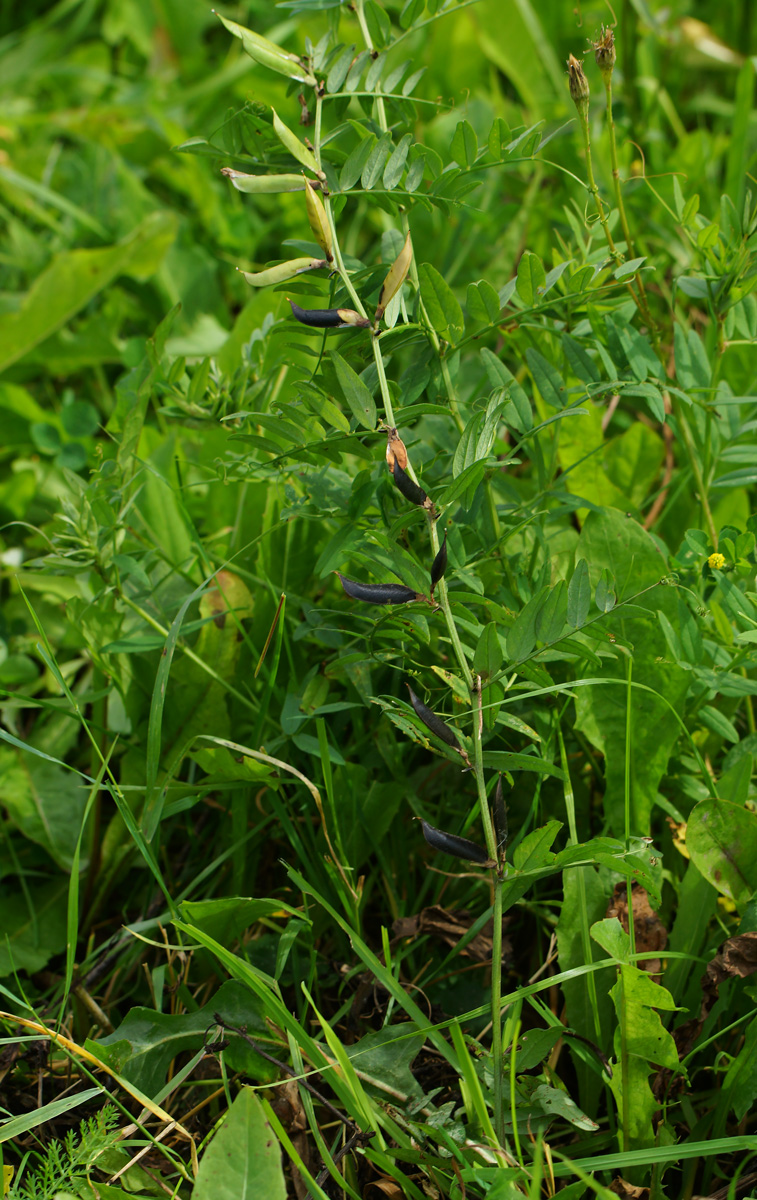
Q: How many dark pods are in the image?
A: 7